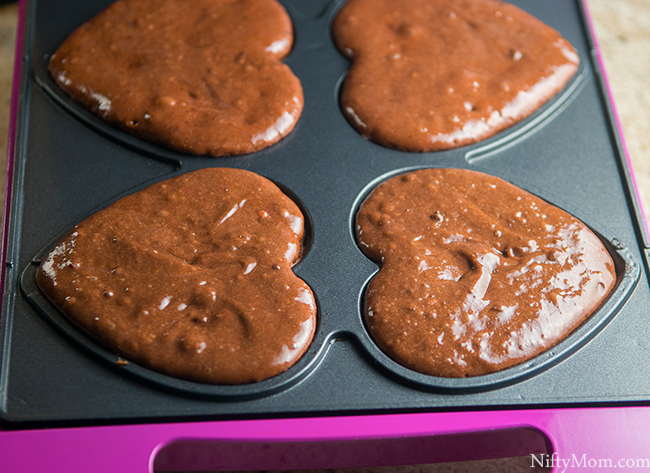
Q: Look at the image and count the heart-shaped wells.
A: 4